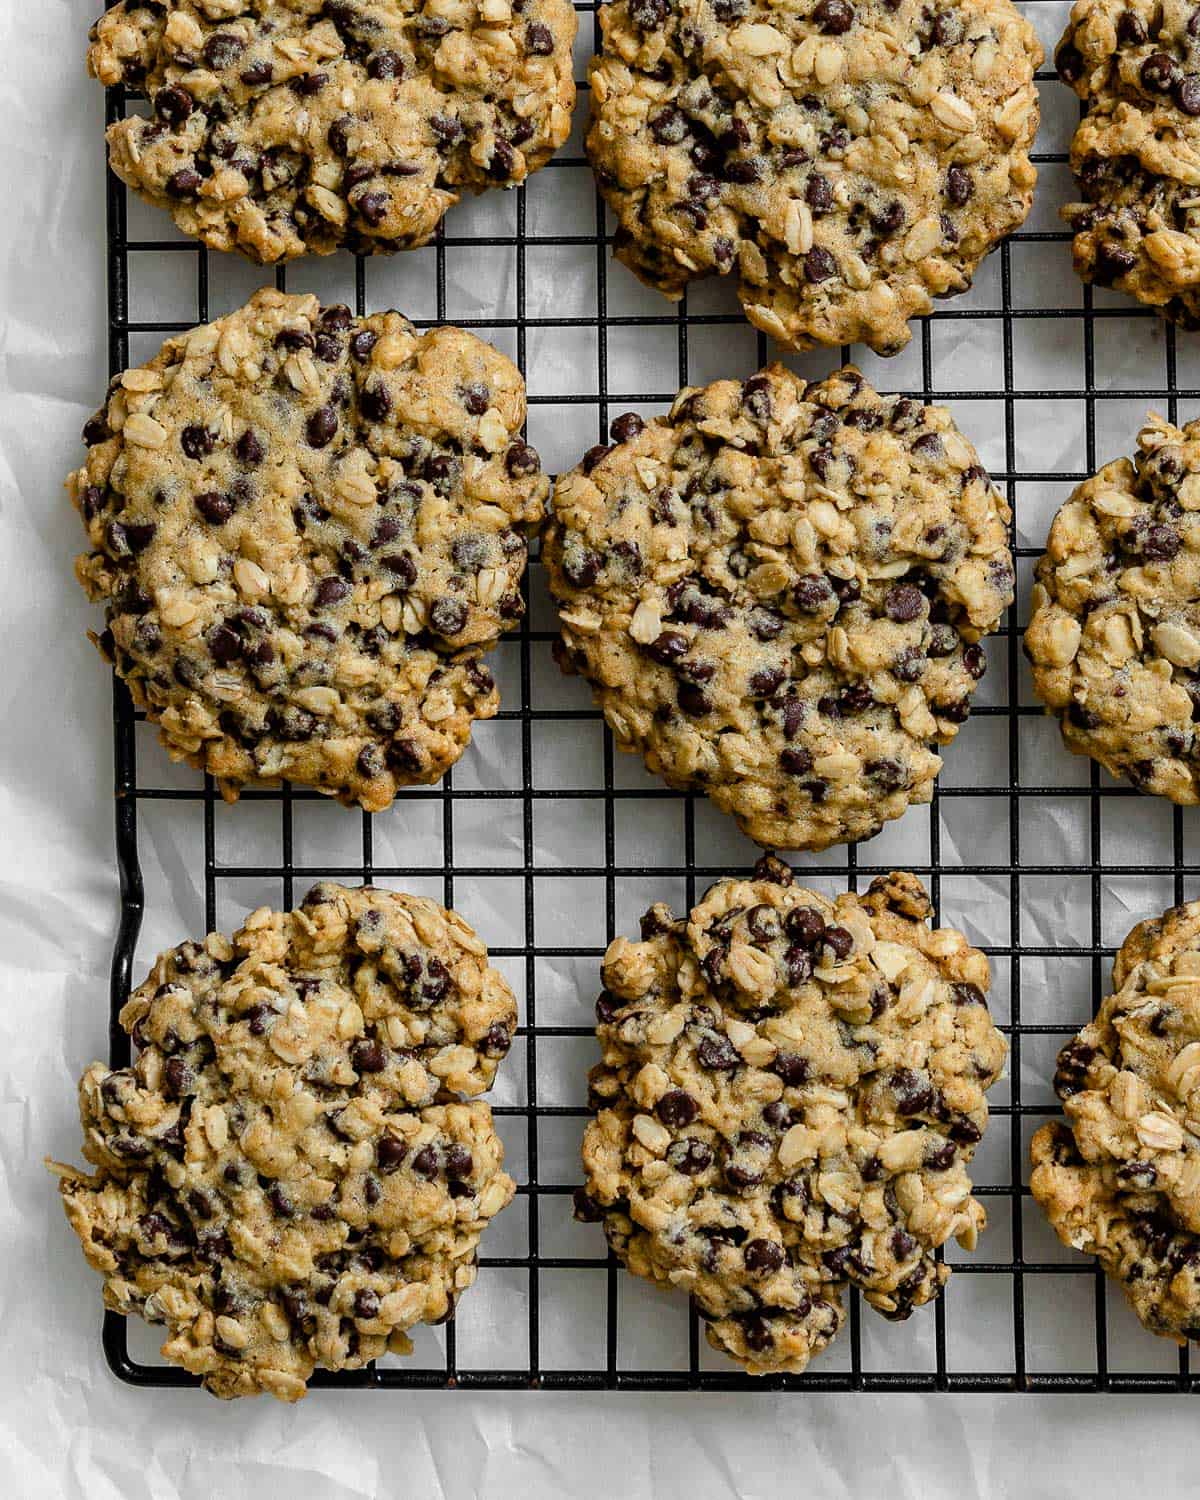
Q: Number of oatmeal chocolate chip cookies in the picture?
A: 9